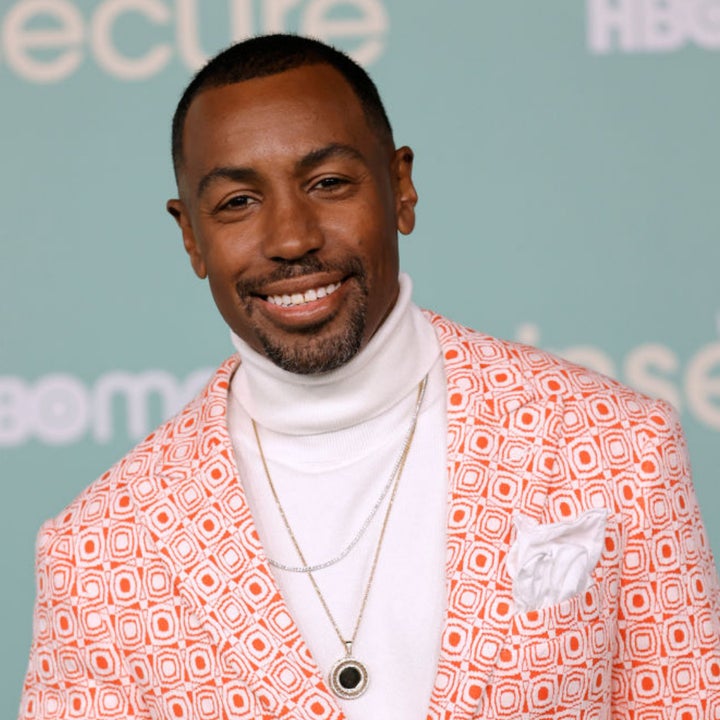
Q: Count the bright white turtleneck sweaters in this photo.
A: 1